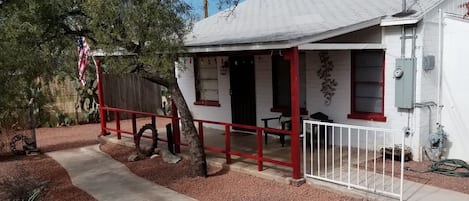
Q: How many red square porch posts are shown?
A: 3